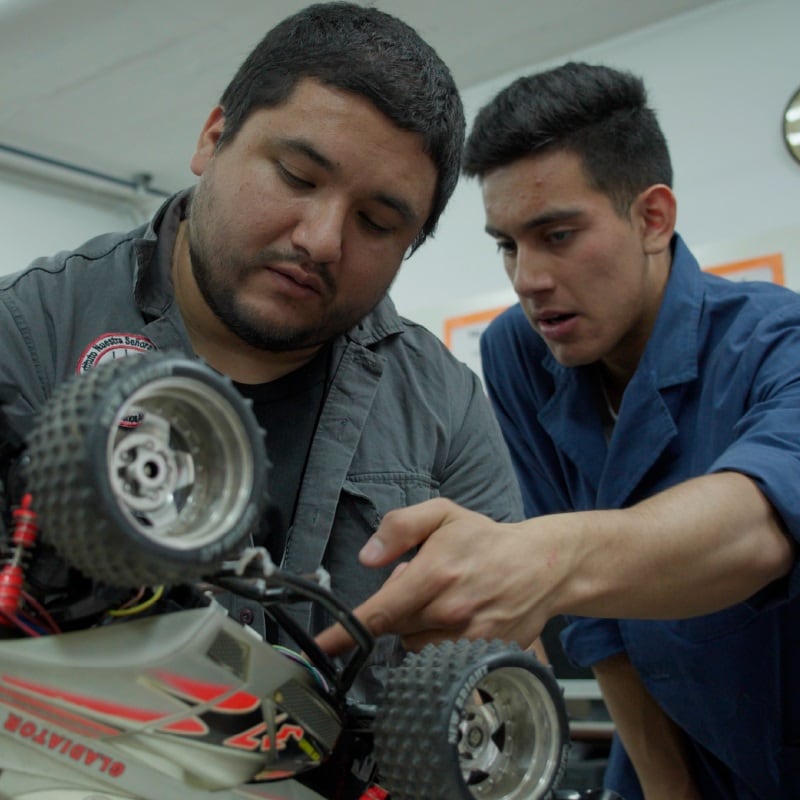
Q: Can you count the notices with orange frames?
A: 2